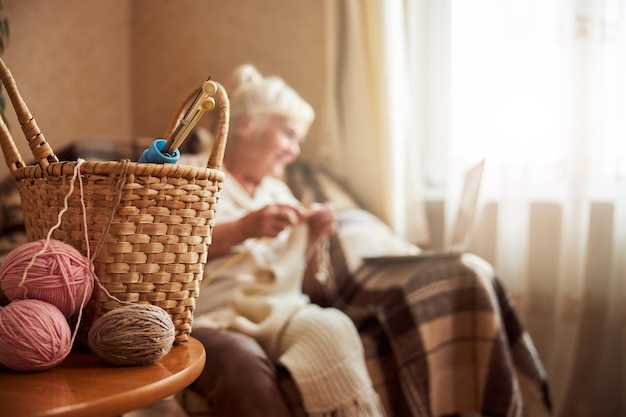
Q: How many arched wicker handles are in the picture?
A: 2